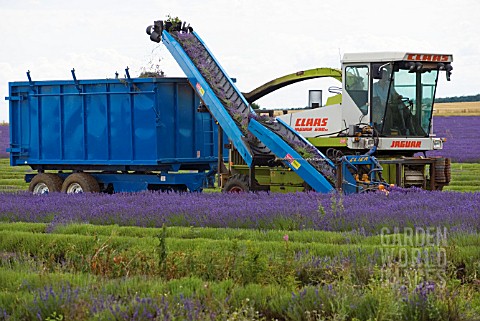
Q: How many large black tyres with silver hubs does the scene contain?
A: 2